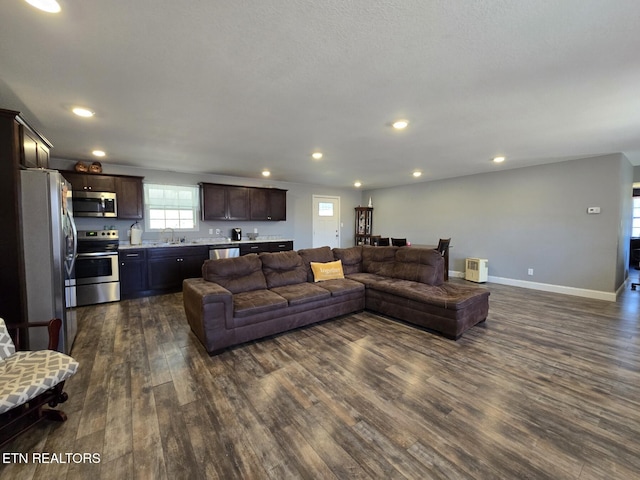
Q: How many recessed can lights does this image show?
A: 9